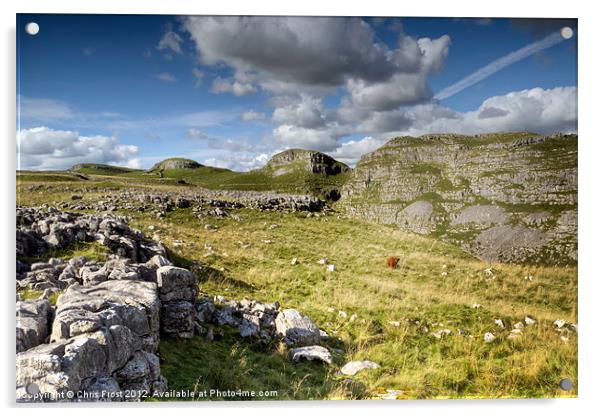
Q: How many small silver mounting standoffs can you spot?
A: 4